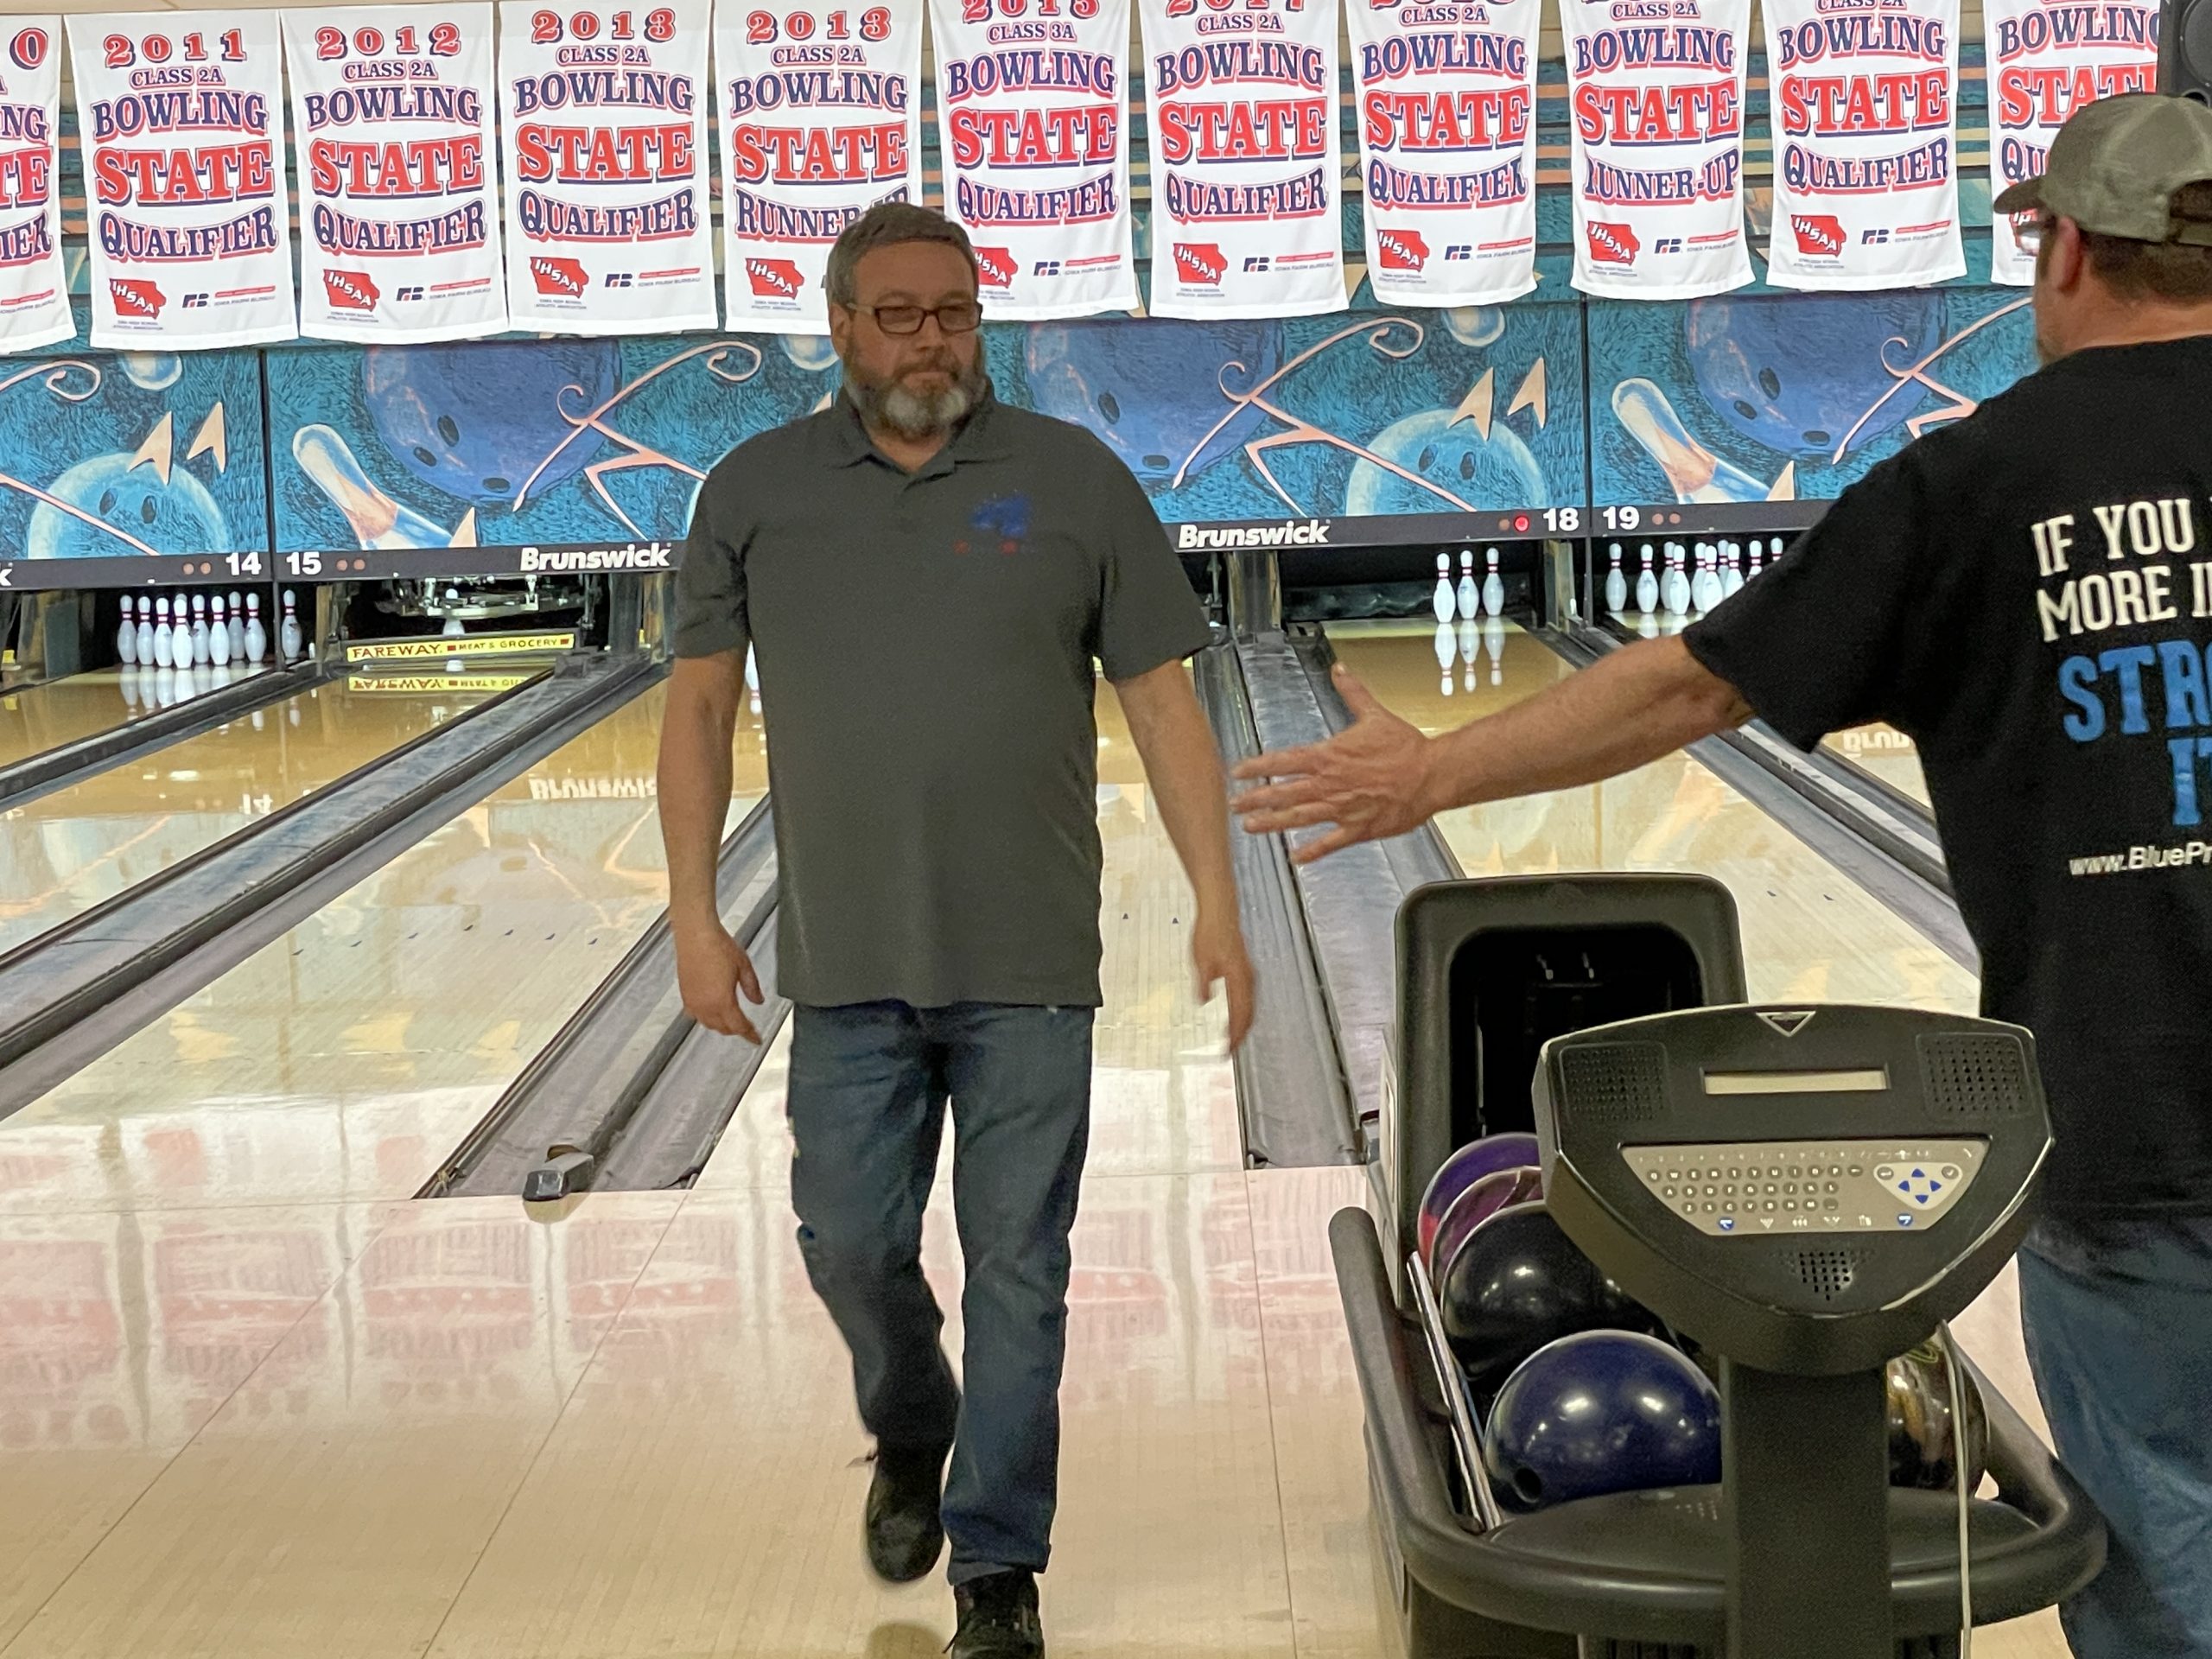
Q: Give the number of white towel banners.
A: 11